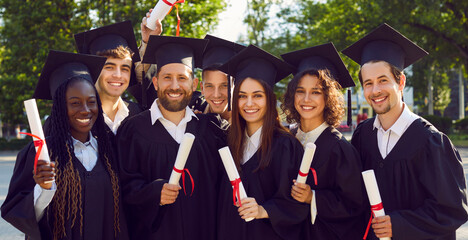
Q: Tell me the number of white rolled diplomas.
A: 6